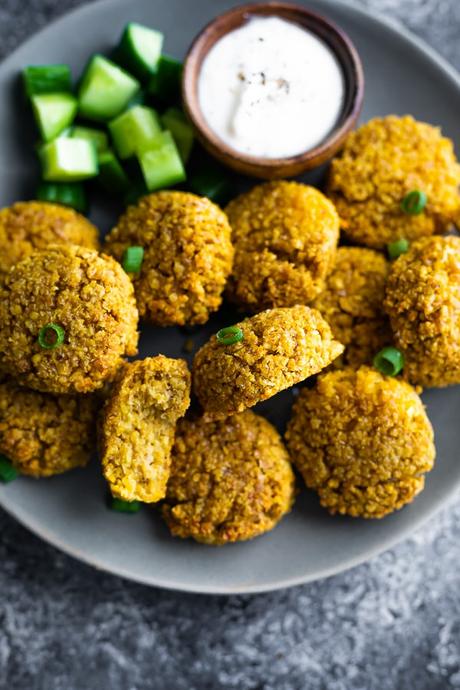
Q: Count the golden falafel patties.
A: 12